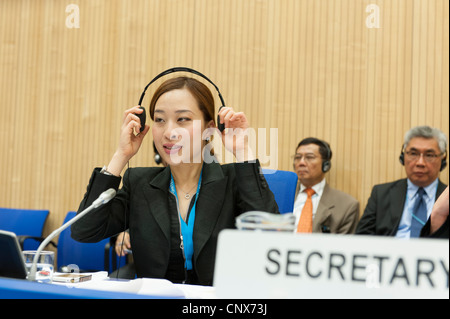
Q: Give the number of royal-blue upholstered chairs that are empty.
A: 2